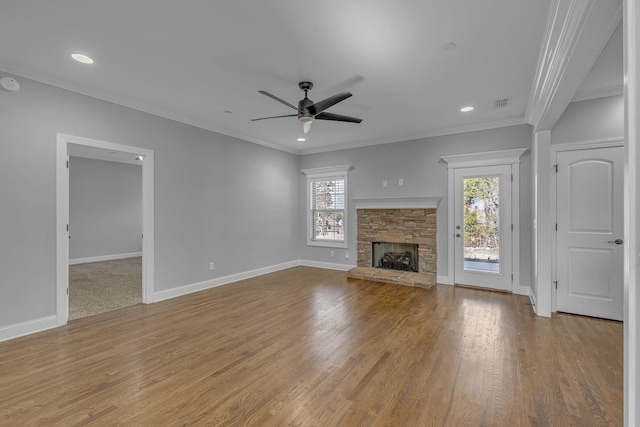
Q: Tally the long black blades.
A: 4